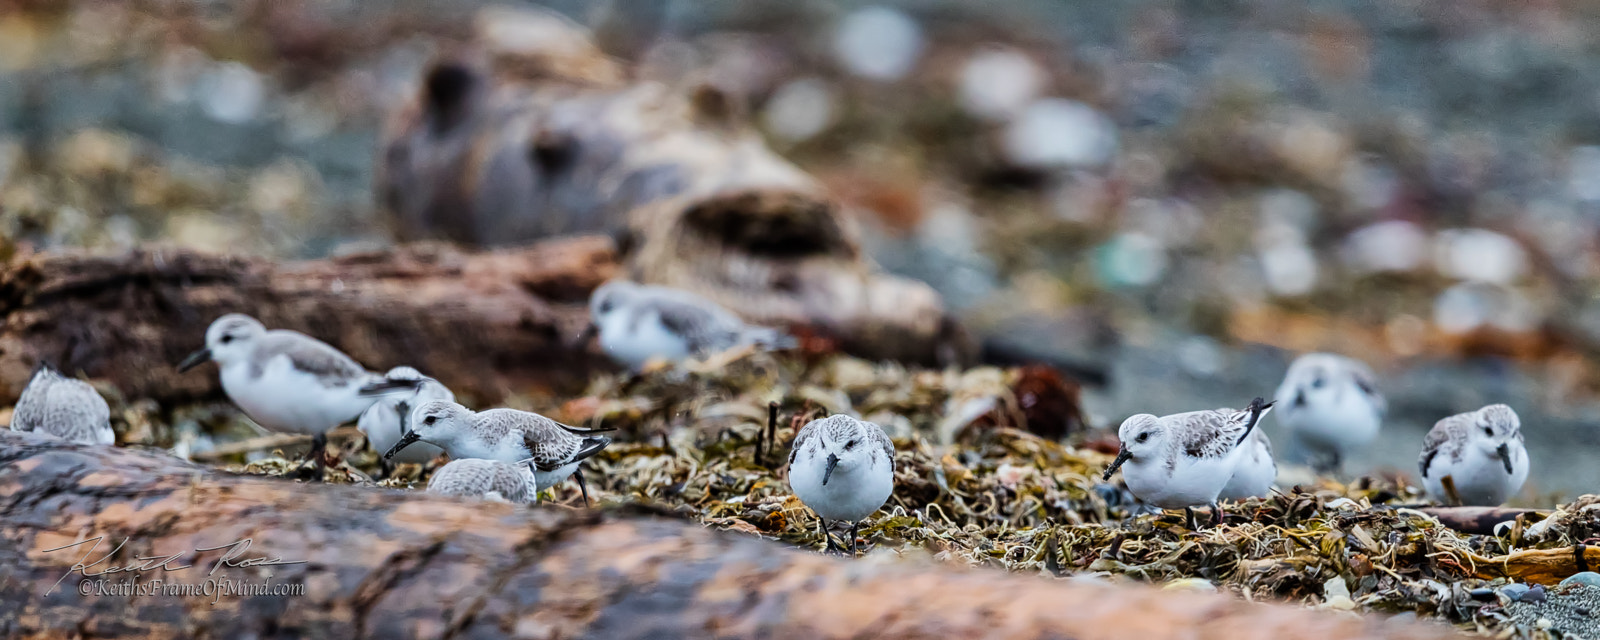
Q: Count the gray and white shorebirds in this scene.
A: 11